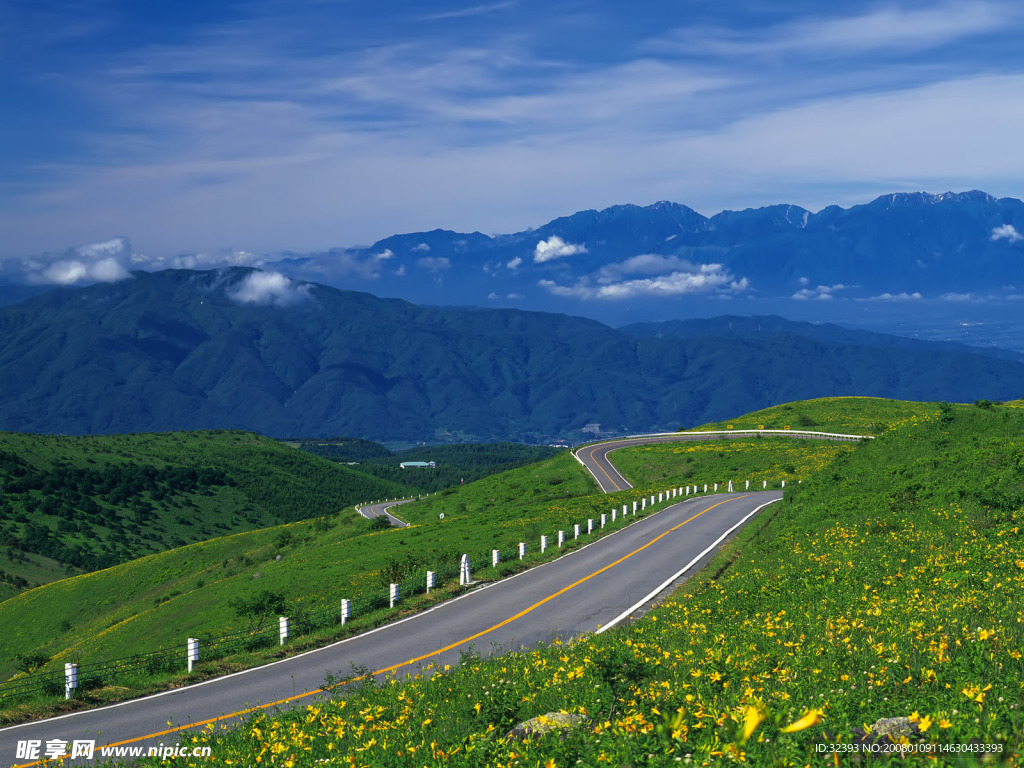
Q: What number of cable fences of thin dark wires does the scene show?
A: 1